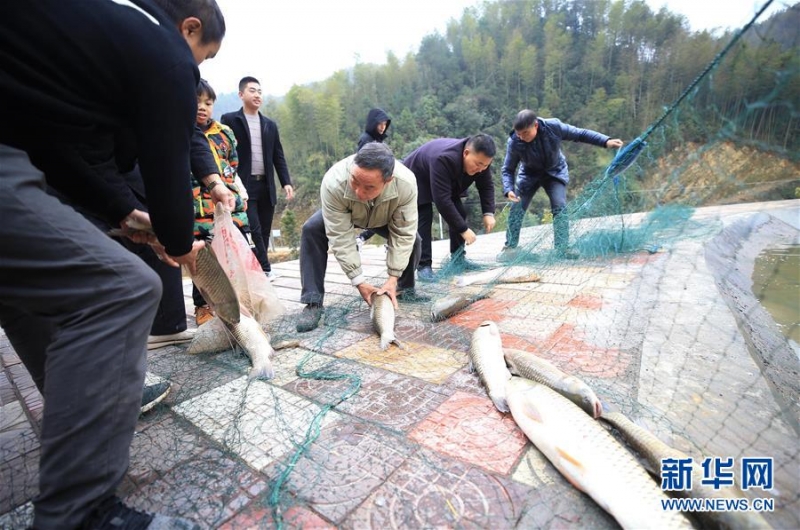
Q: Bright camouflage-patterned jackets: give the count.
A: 1